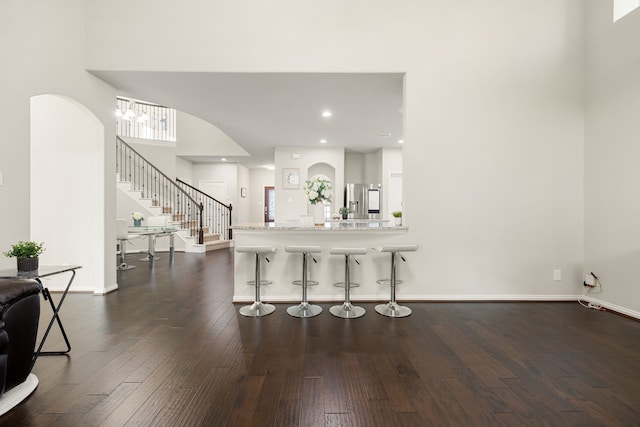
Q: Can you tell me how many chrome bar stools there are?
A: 4